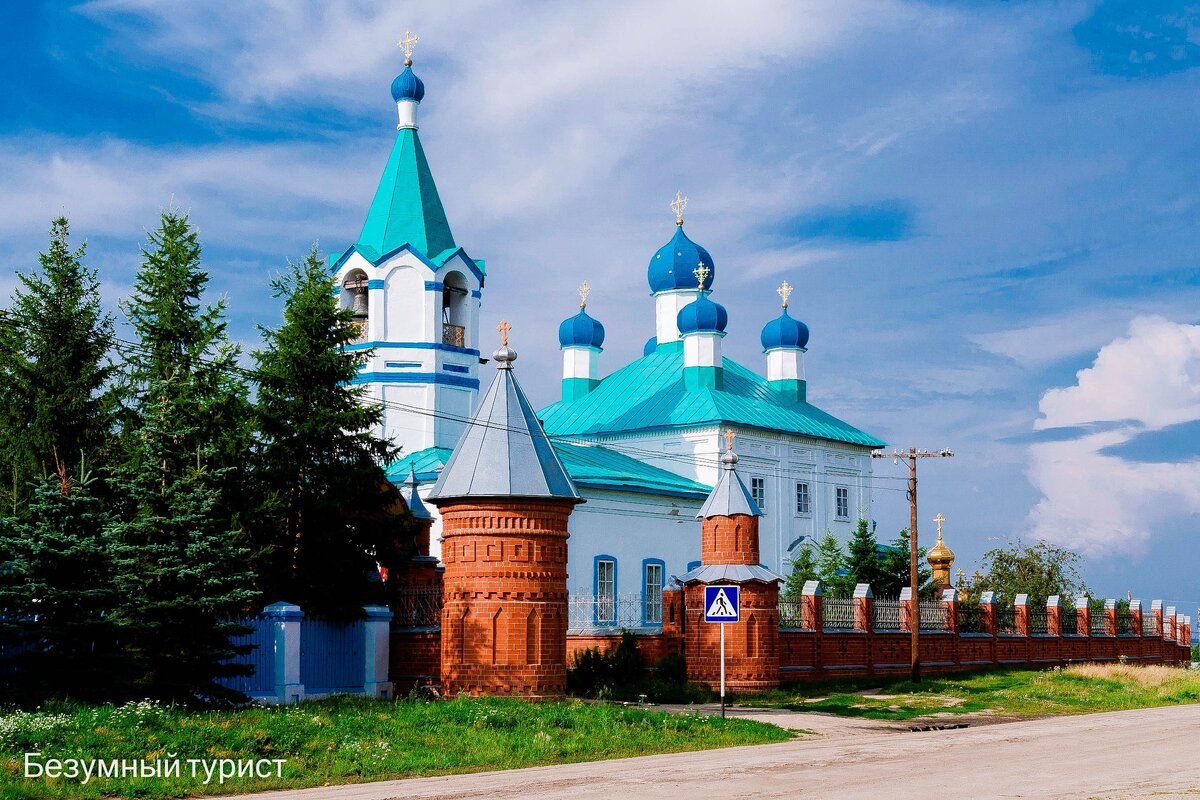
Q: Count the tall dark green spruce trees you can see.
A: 3